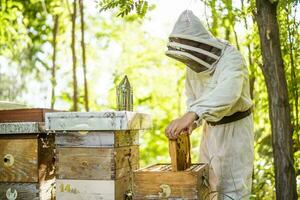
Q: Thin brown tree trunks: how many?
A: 3